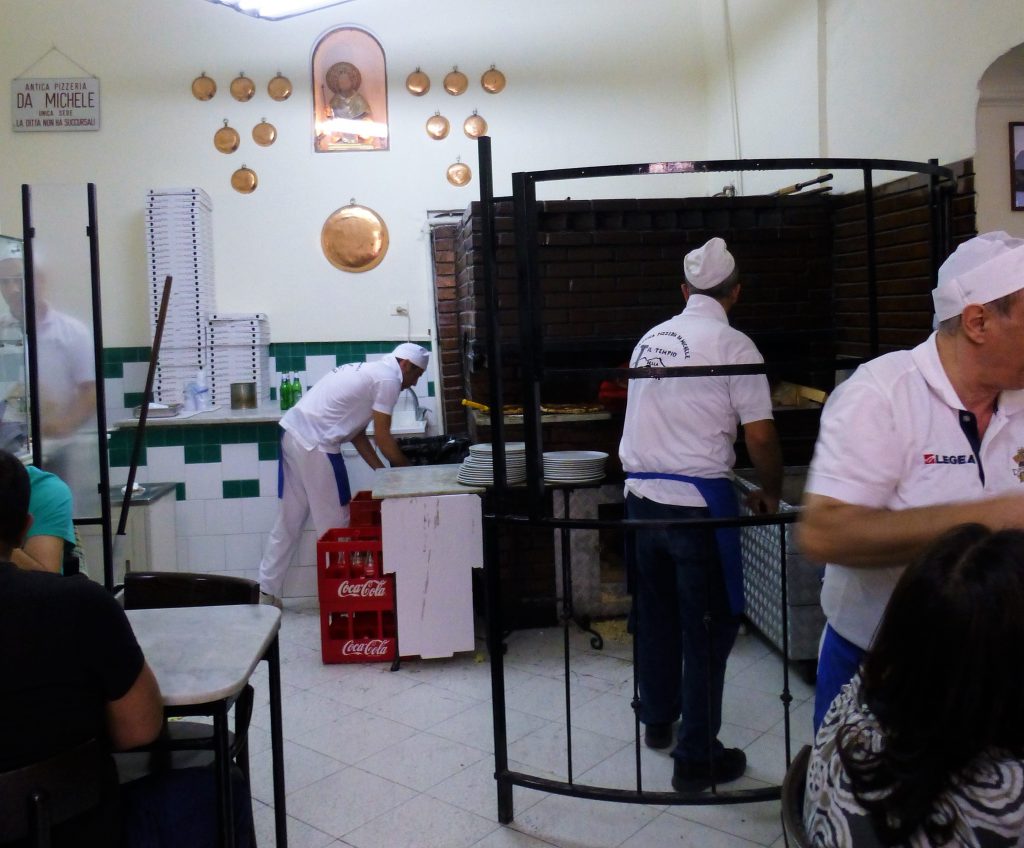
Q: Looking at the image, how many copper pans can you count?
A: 13